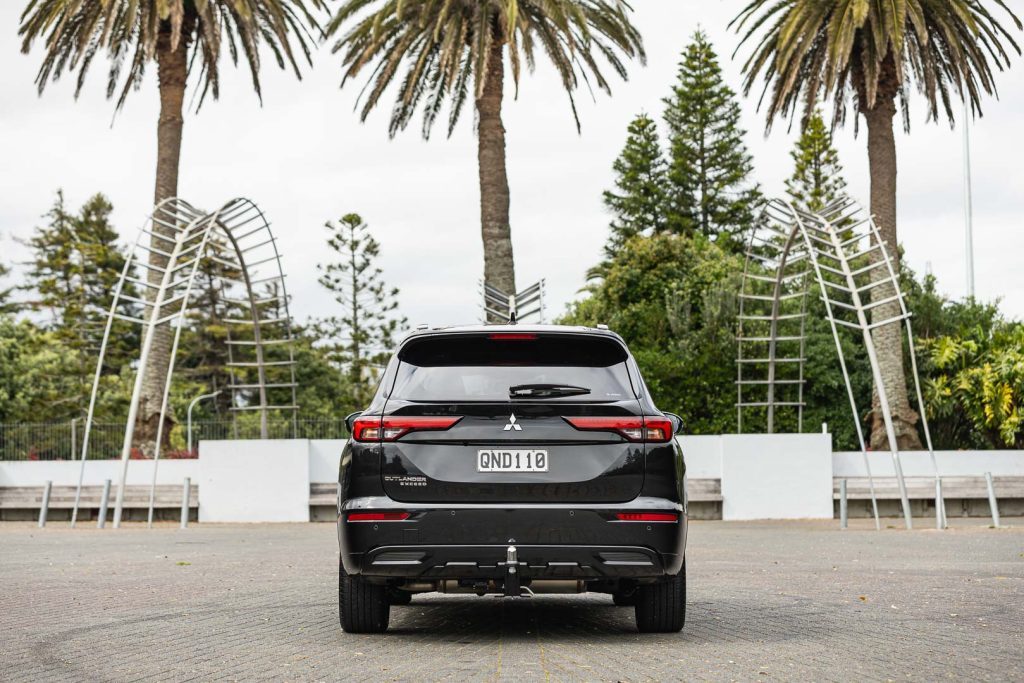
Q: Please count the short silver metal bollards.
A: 6